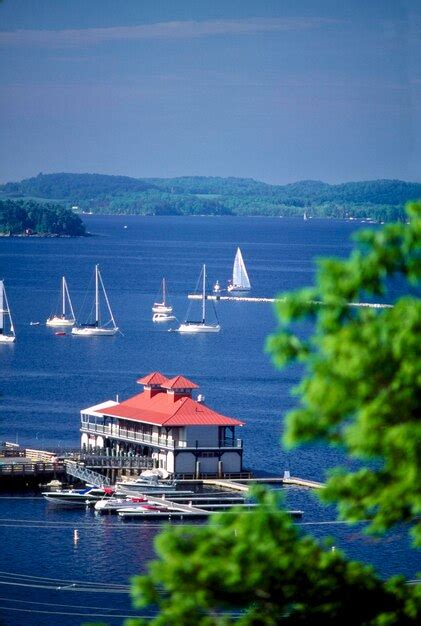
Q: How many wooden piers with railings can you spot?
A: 1